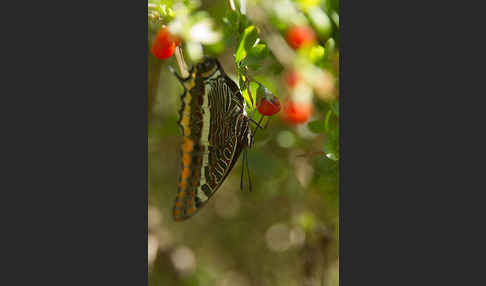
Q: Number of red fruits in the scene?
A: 5